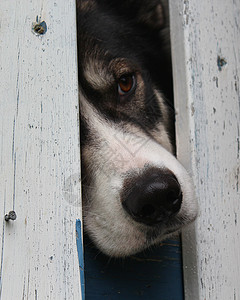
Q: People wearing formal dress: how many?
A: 0